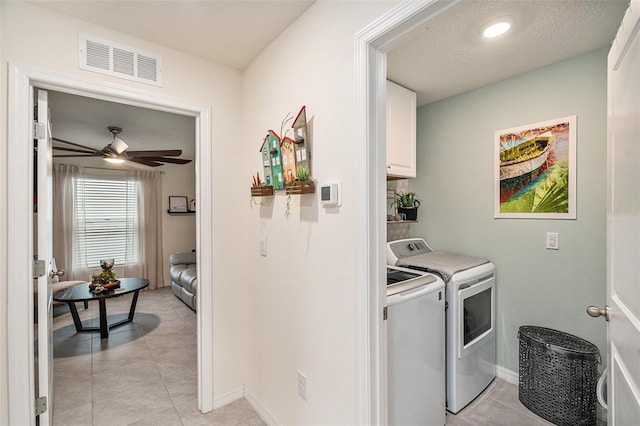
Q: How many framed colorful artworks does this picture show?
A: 1